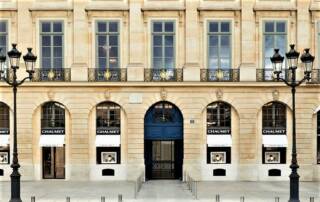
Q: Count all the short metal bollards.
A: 8